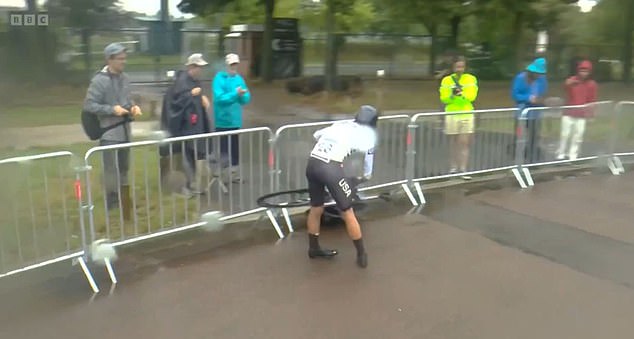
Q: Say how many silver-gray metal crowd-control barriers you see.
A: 6